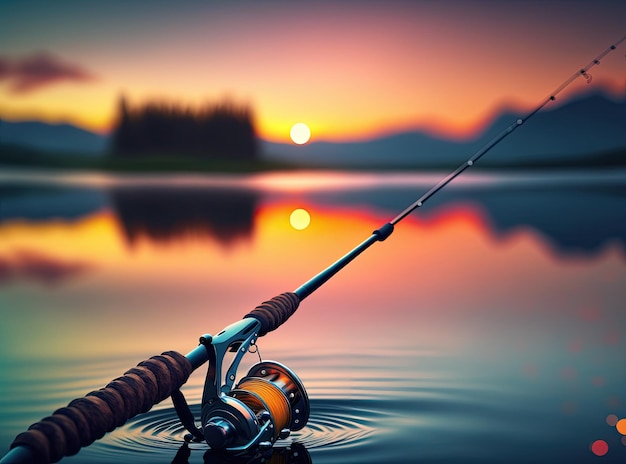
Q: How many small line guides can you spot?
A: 7